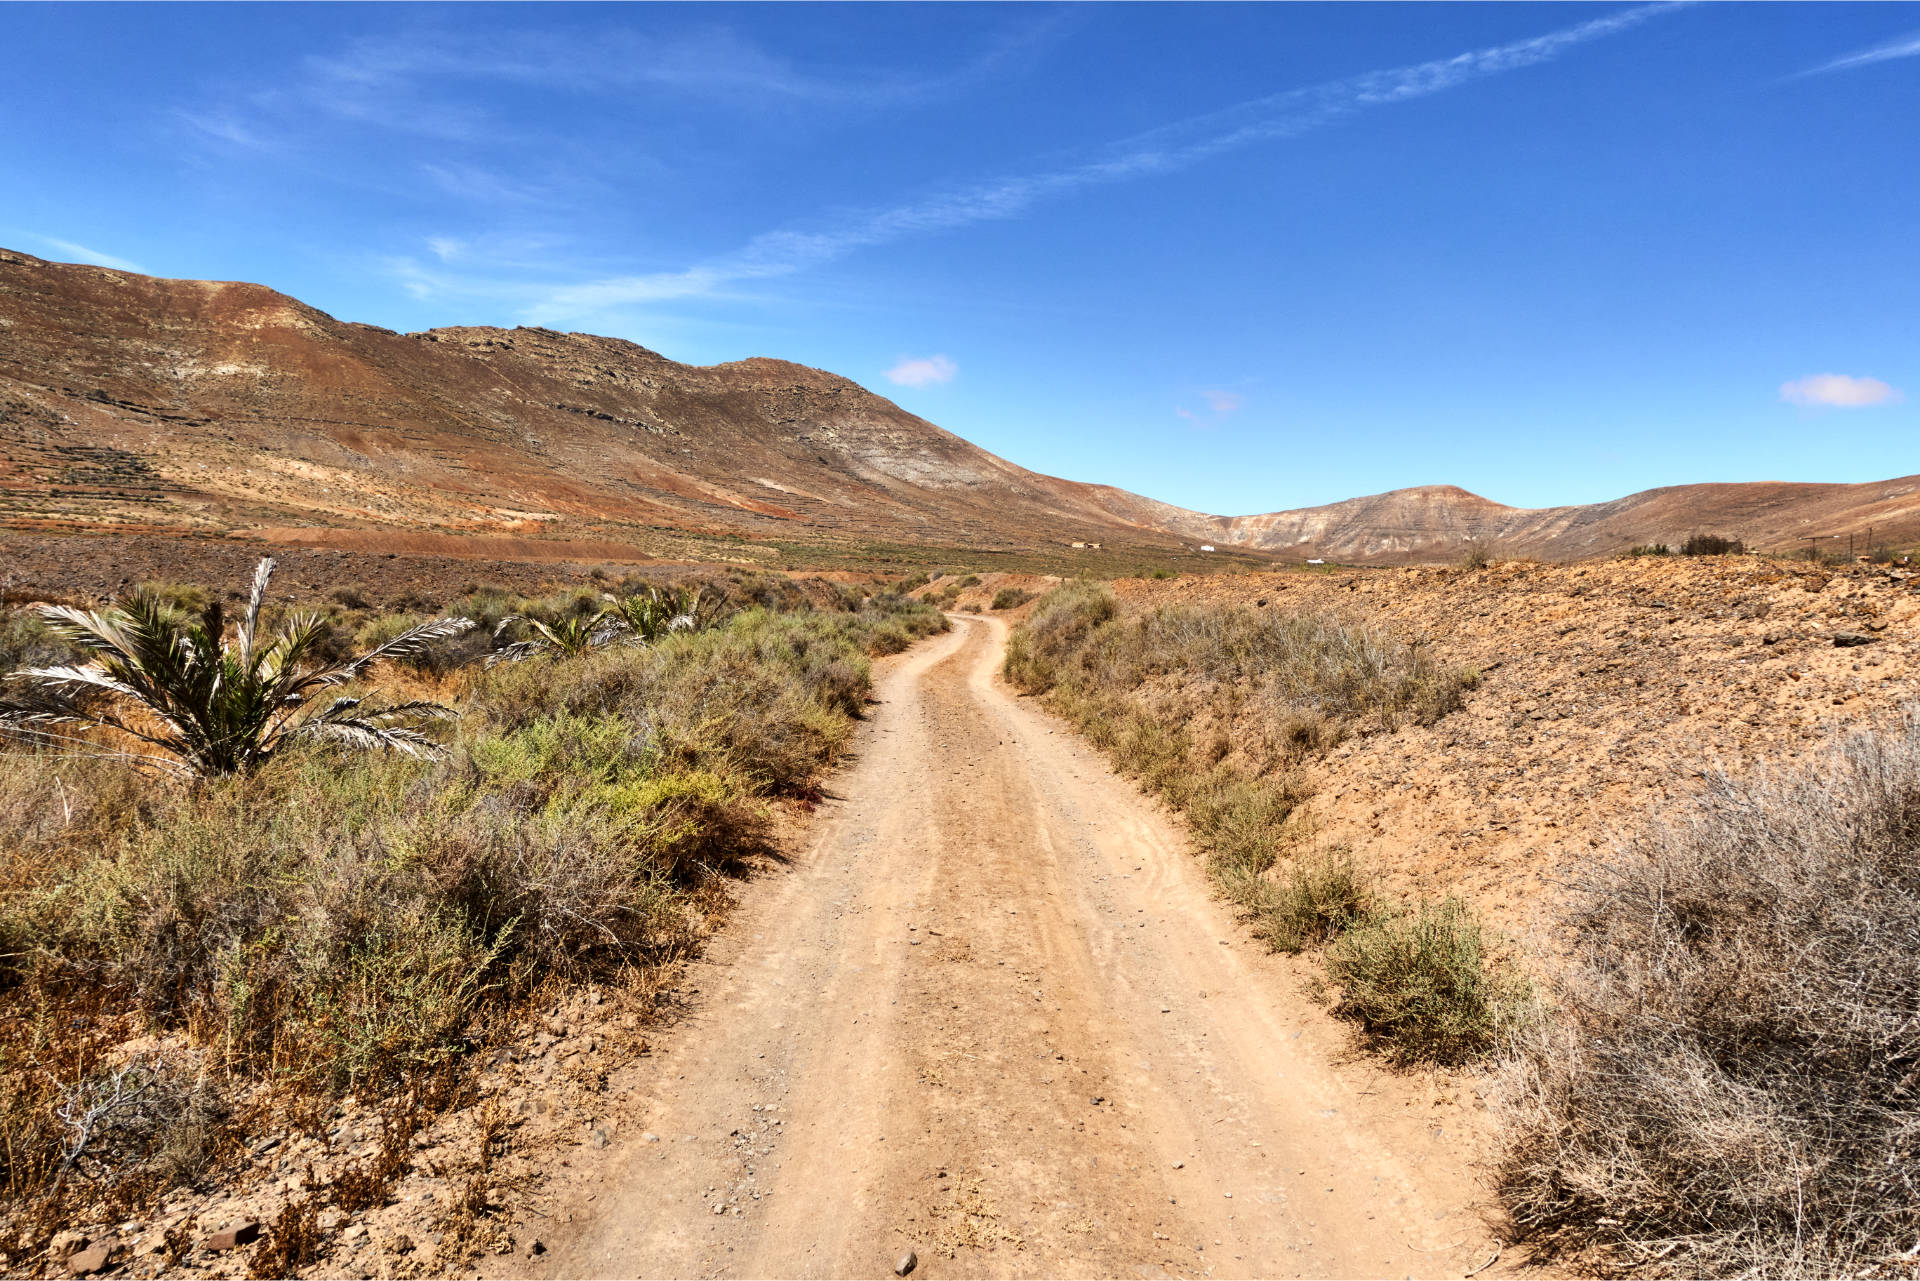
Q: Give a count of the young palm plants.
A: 3